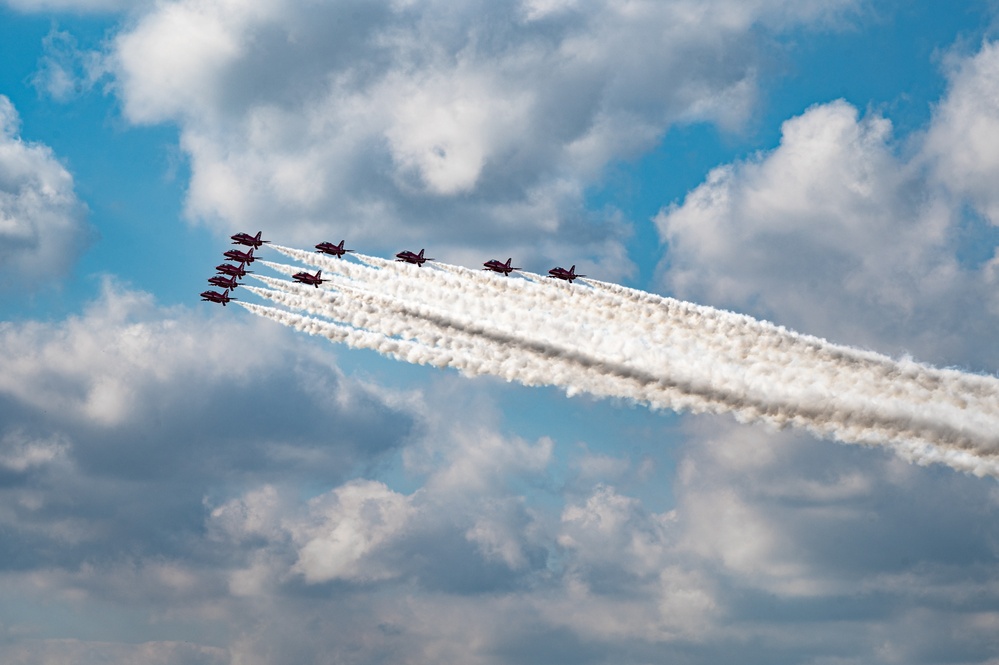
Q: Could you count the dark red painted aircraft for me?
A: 10